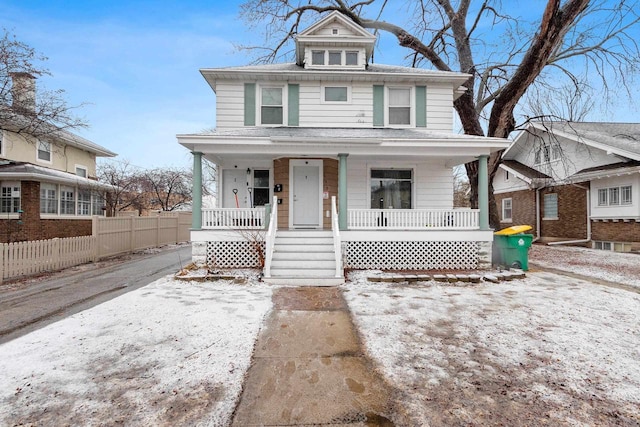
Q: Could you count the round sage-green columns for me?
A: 3